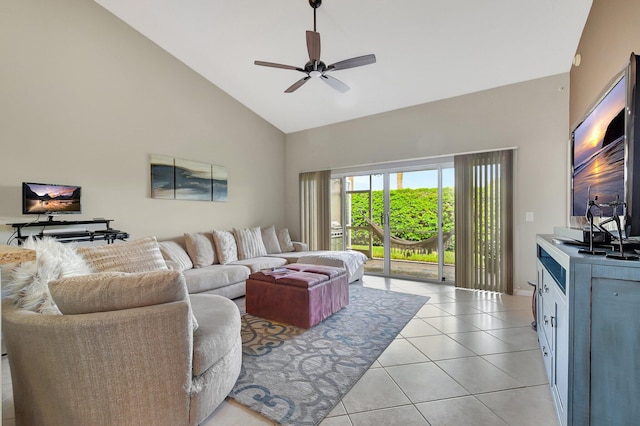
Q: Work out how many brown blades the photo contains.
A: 3